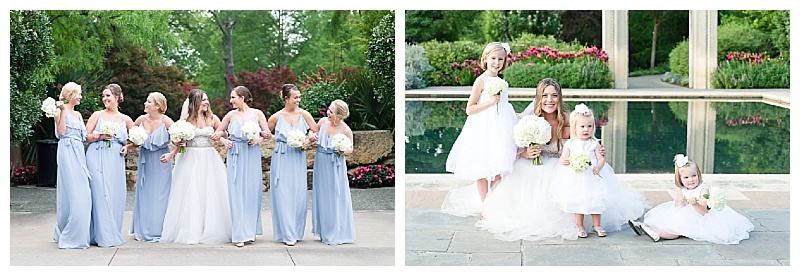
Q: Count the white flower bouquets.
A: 11